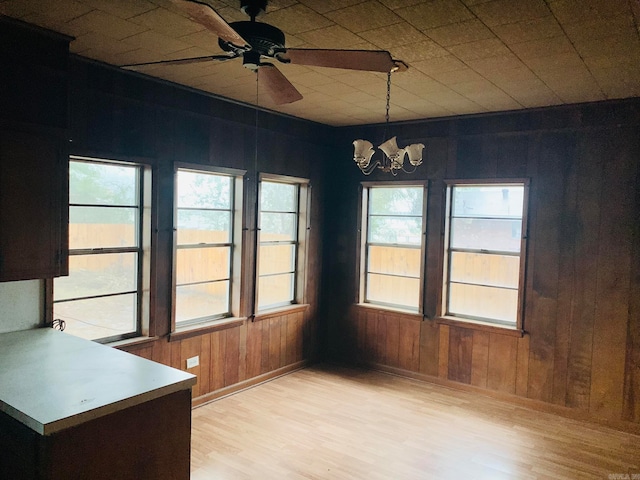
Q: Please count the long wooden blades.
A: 4